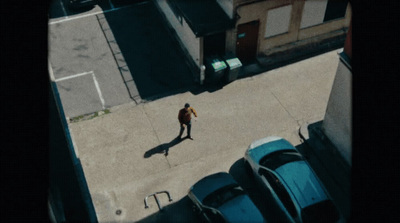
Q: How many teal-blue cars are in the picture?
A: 2